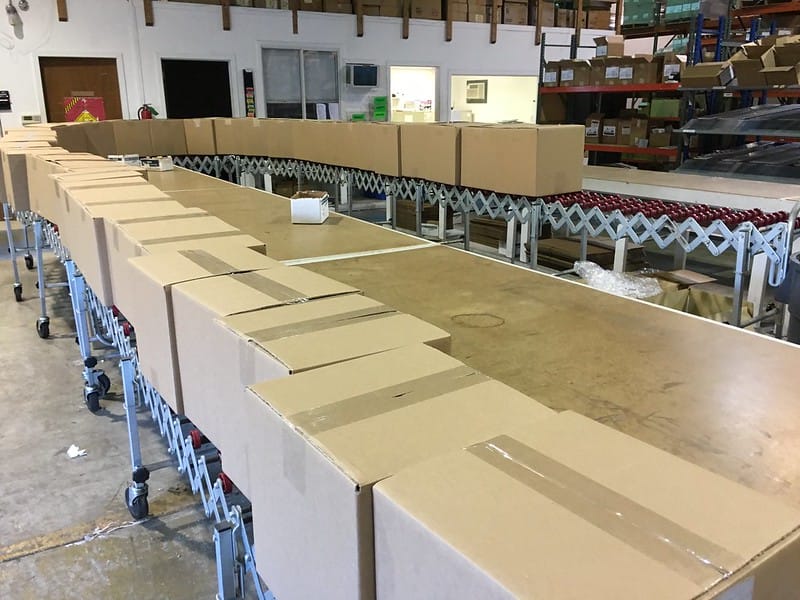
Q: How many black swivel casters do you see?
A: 6